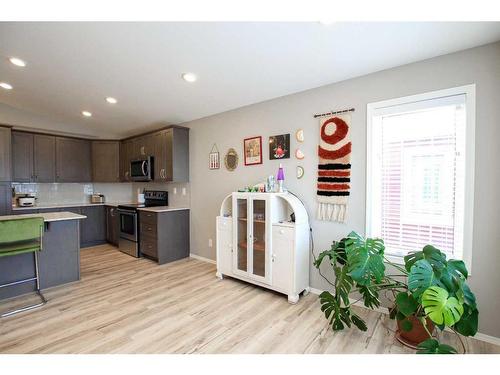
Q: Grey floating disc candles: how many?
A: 0